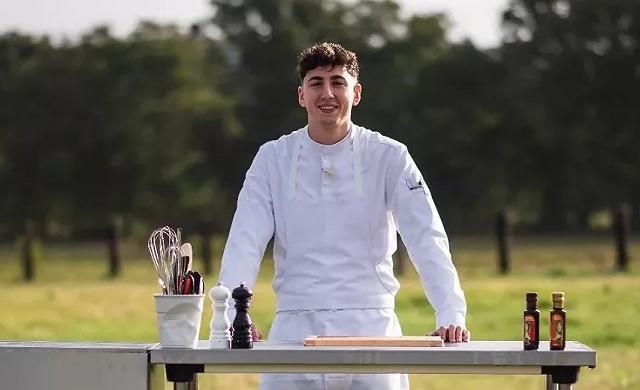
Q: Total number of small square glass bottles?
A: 2